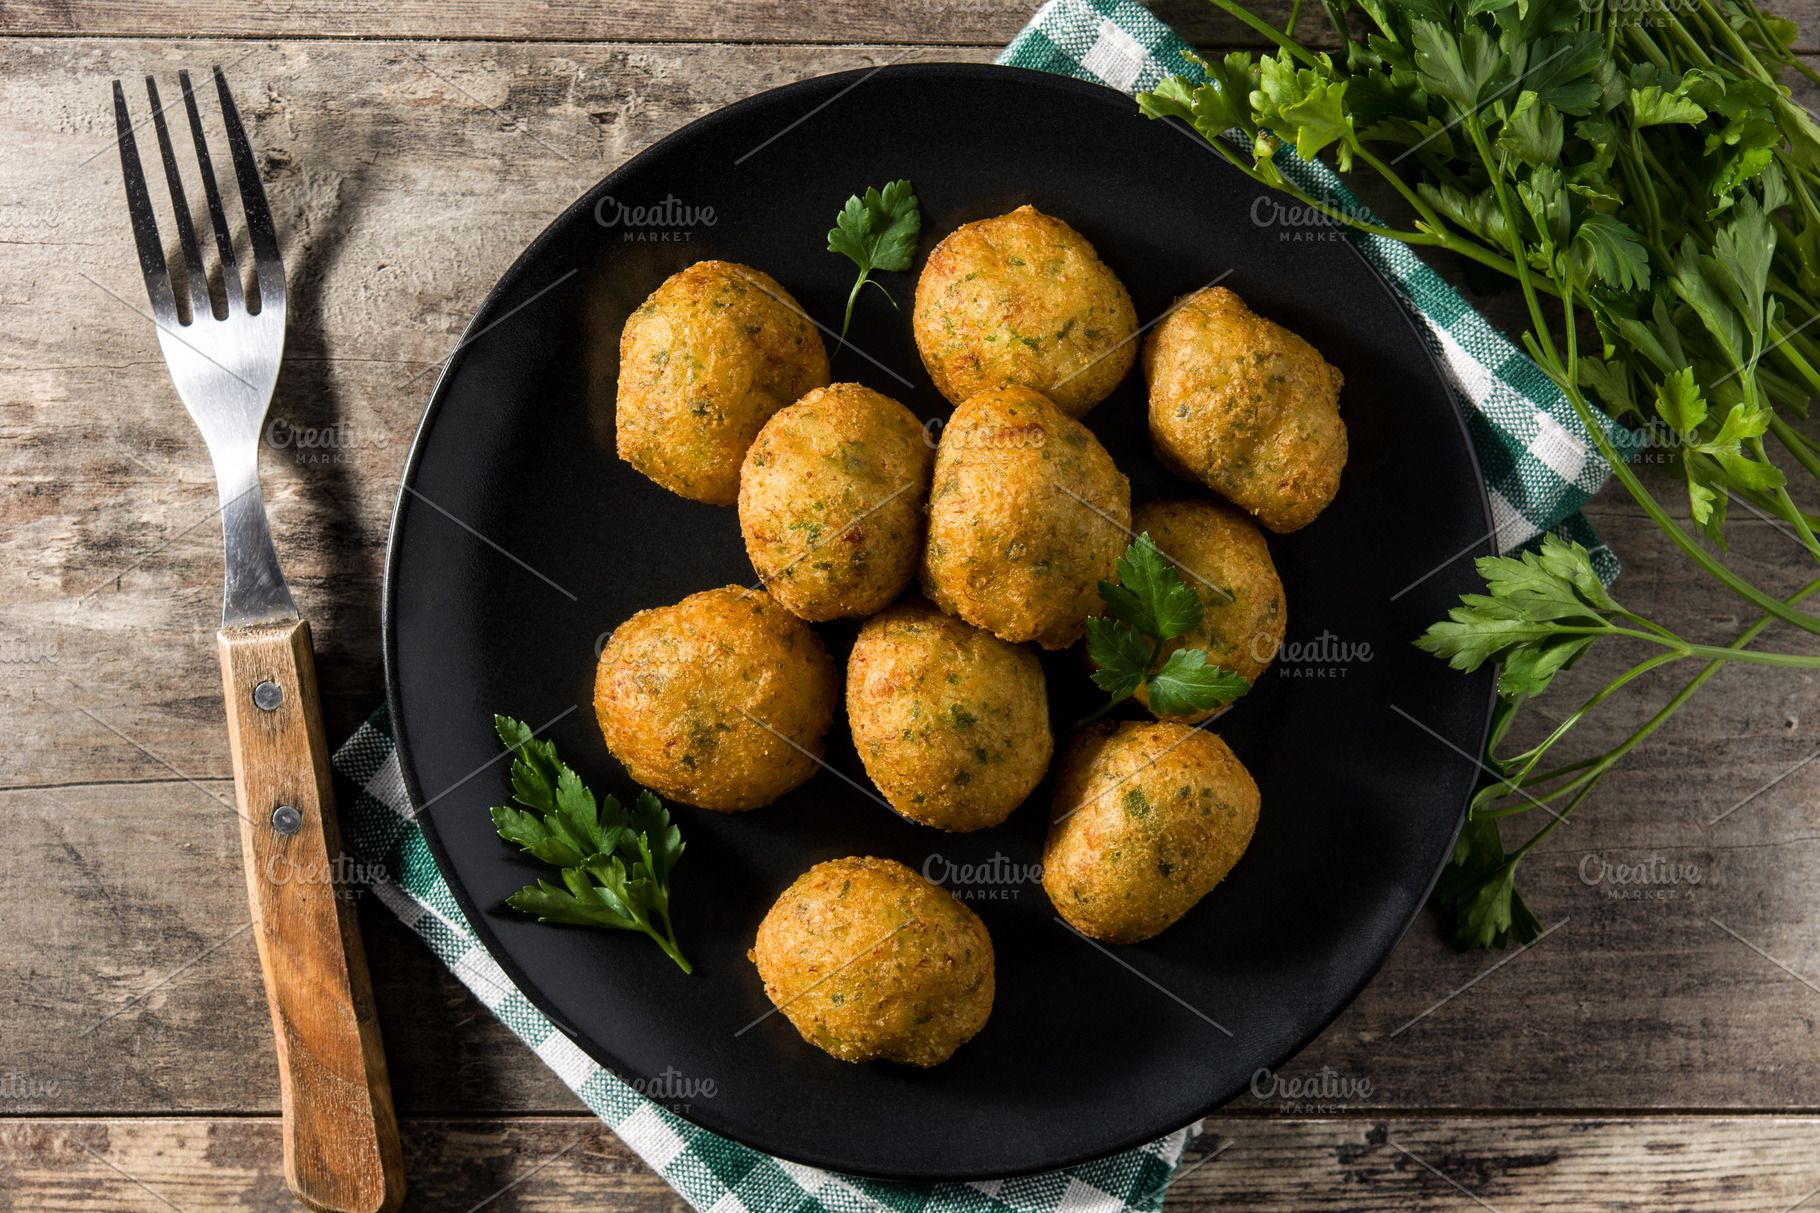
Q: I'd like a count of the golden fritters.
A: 10